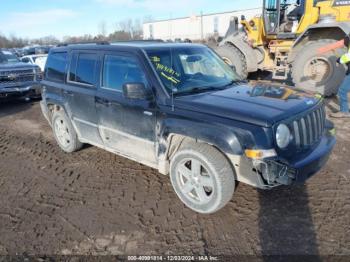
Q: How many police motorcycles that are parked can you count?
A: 0